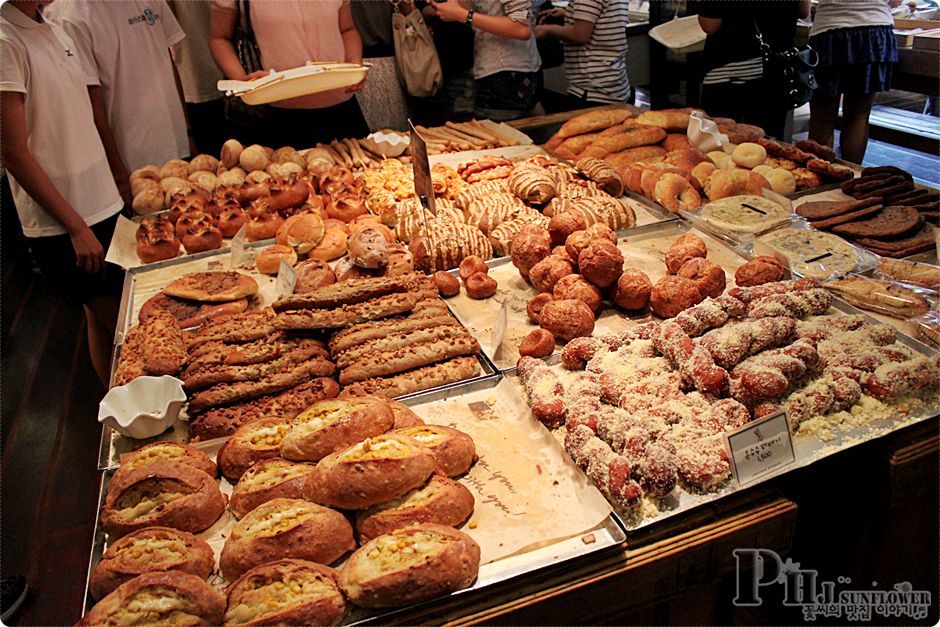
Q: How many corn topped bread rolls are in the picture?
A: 14